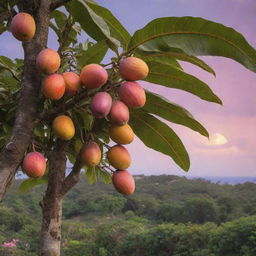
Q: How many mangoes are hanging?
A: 15